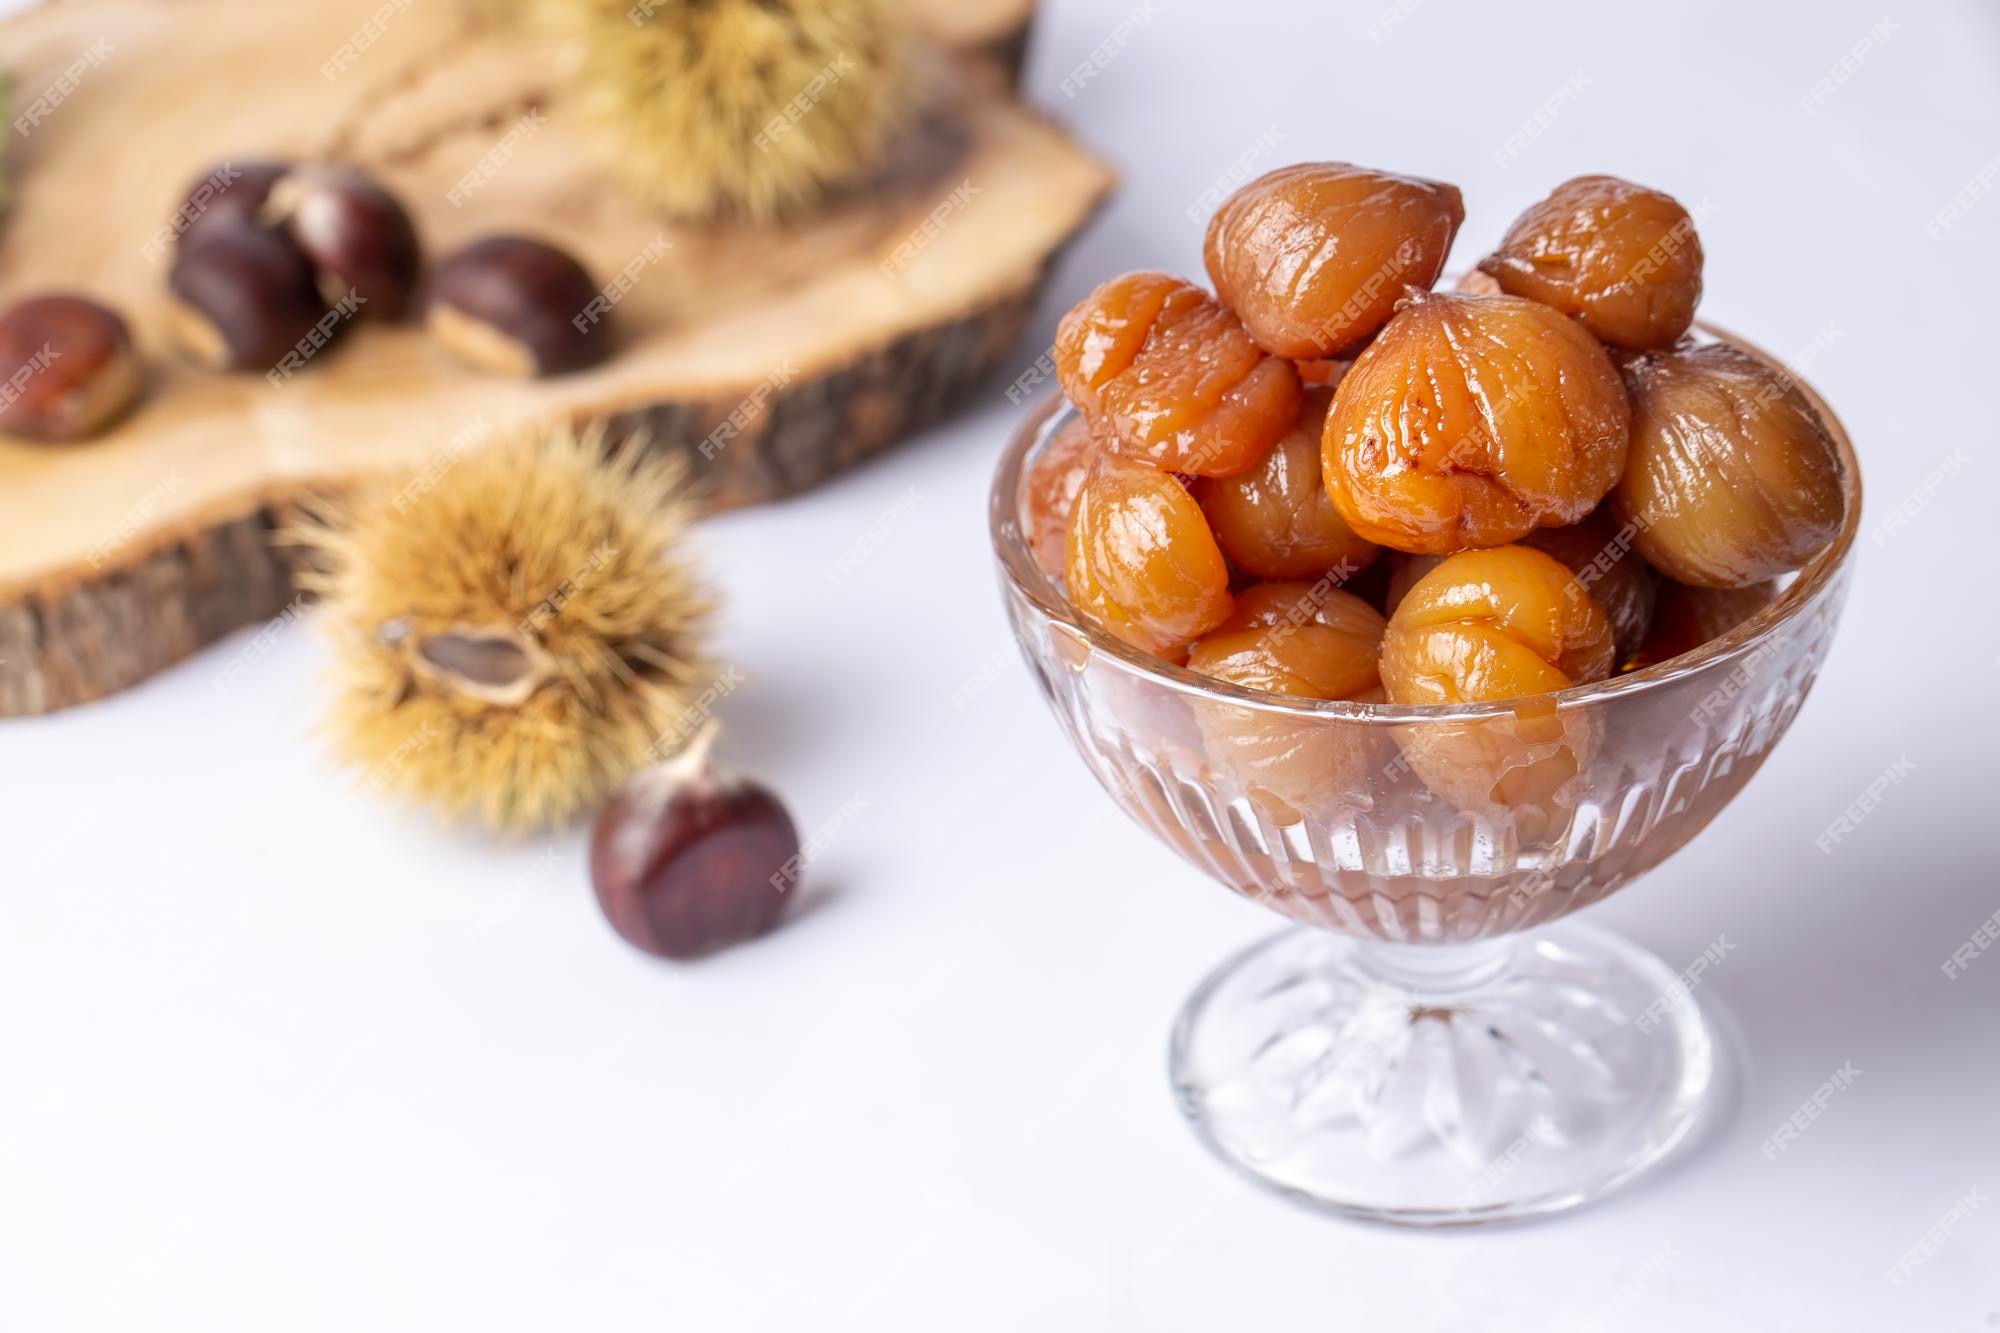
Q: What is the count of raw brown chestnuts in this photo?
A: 6